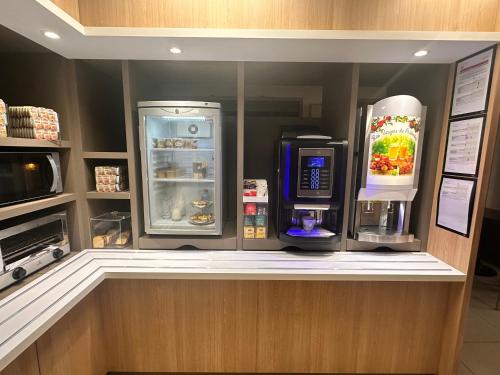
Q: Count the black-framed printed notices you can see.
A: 3